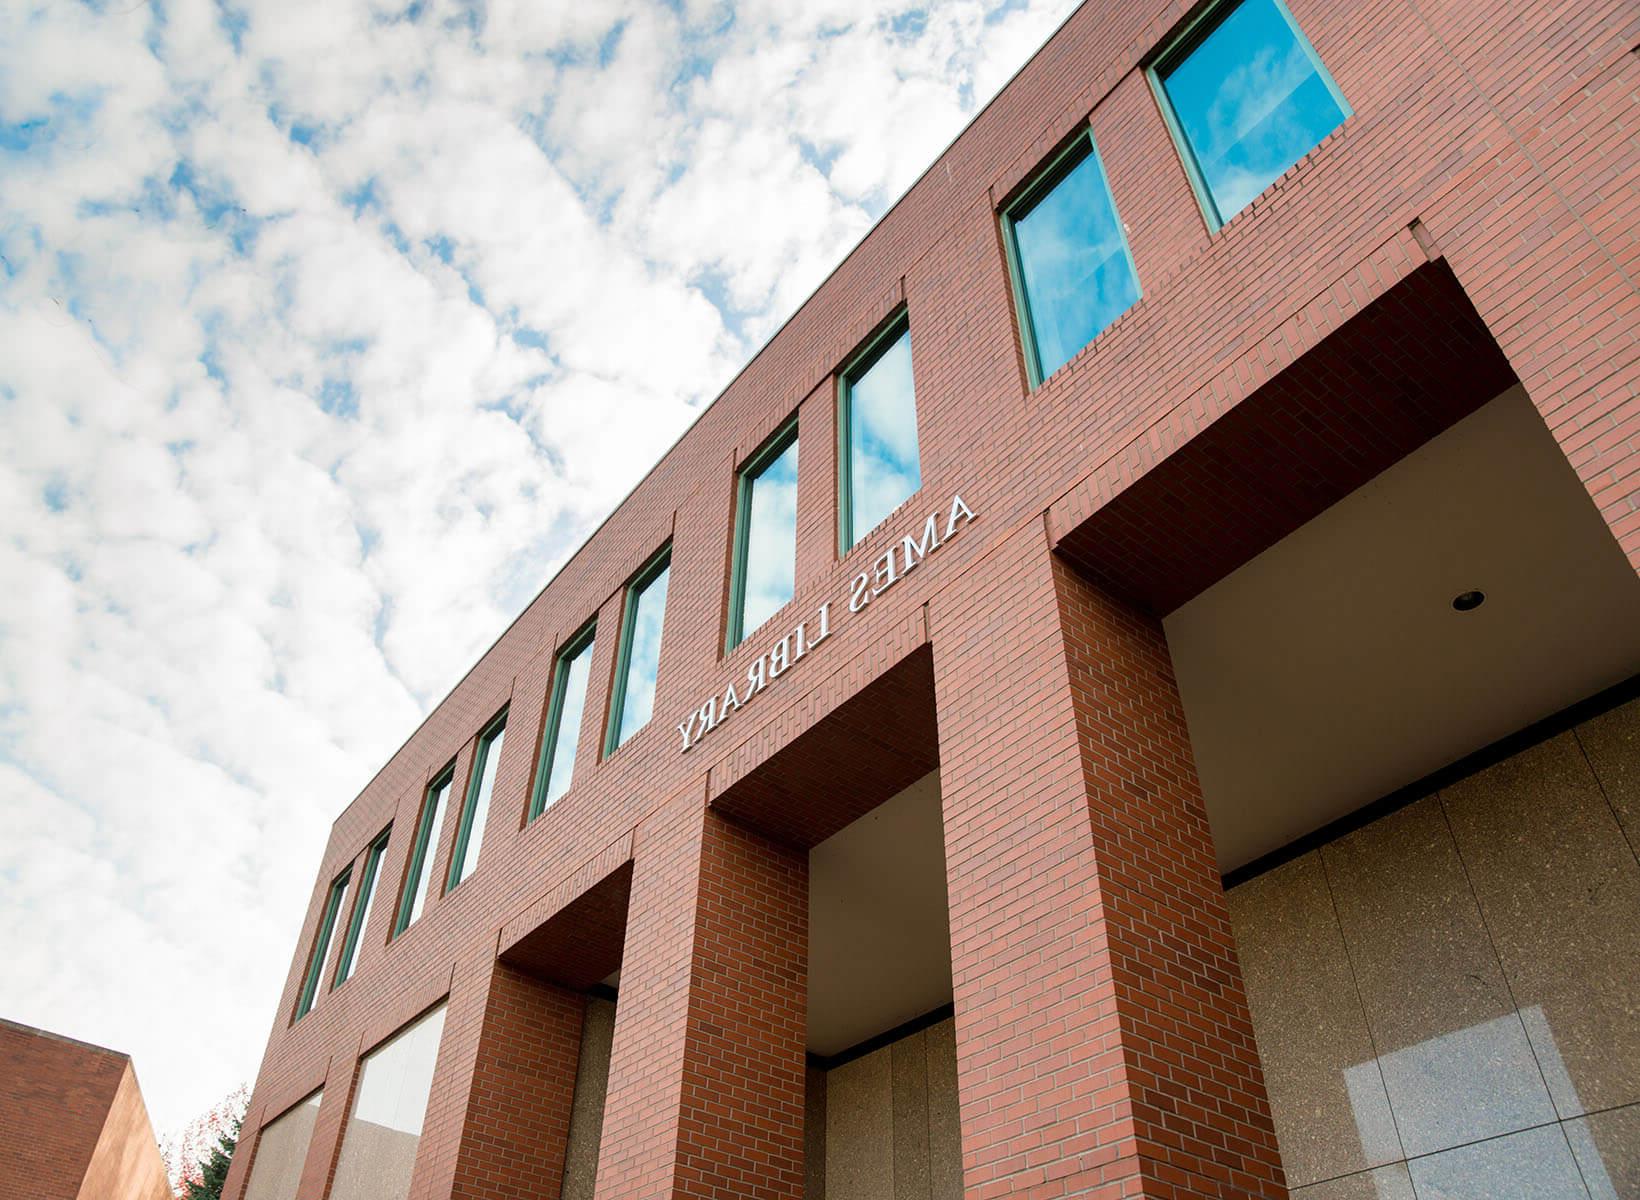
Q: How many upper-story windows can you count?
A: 10